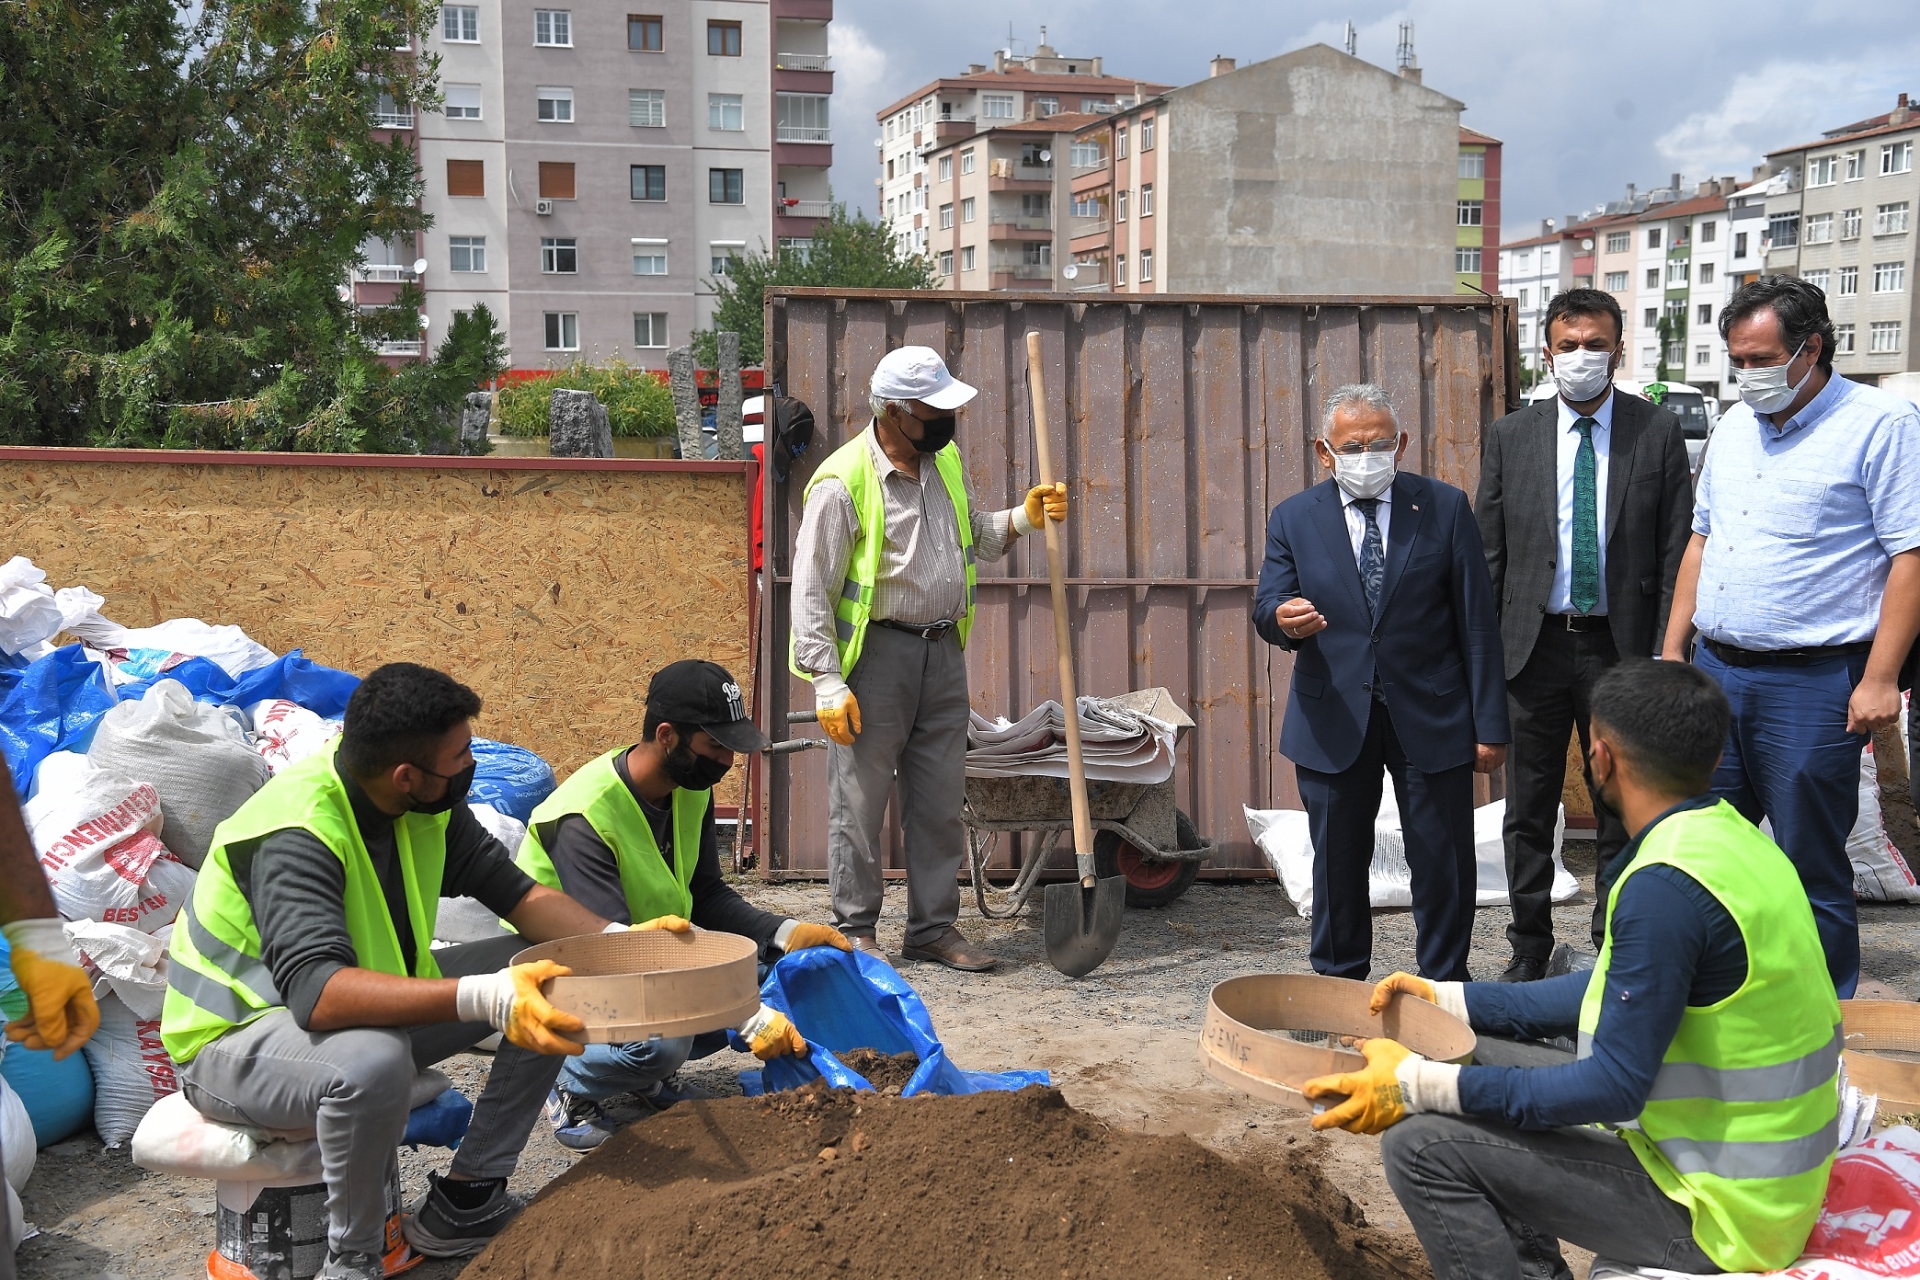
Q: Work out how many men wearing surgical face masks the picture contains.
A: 3